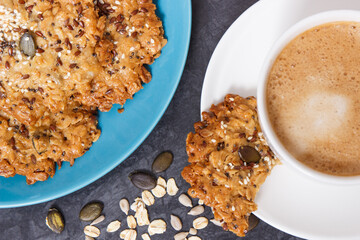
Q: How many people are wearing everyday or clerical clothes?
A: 0